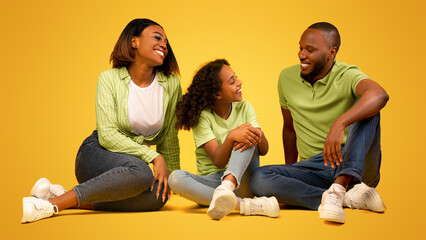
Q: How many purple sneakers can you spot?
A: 0